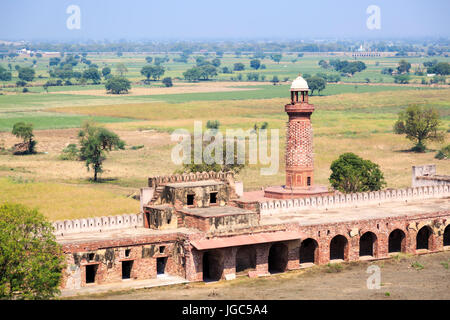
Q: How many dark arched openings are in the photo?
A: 9